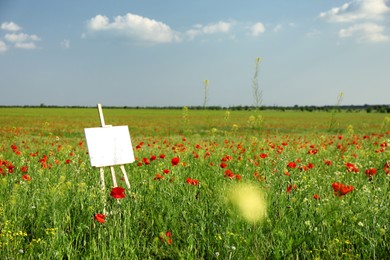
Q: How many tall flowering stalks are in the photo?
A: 3